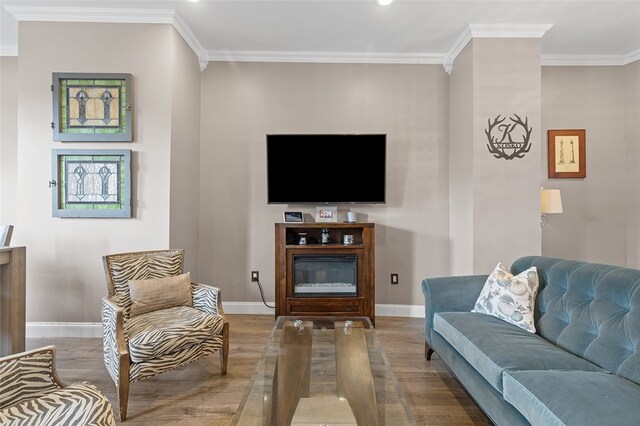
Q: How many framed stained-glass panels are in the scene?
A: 2